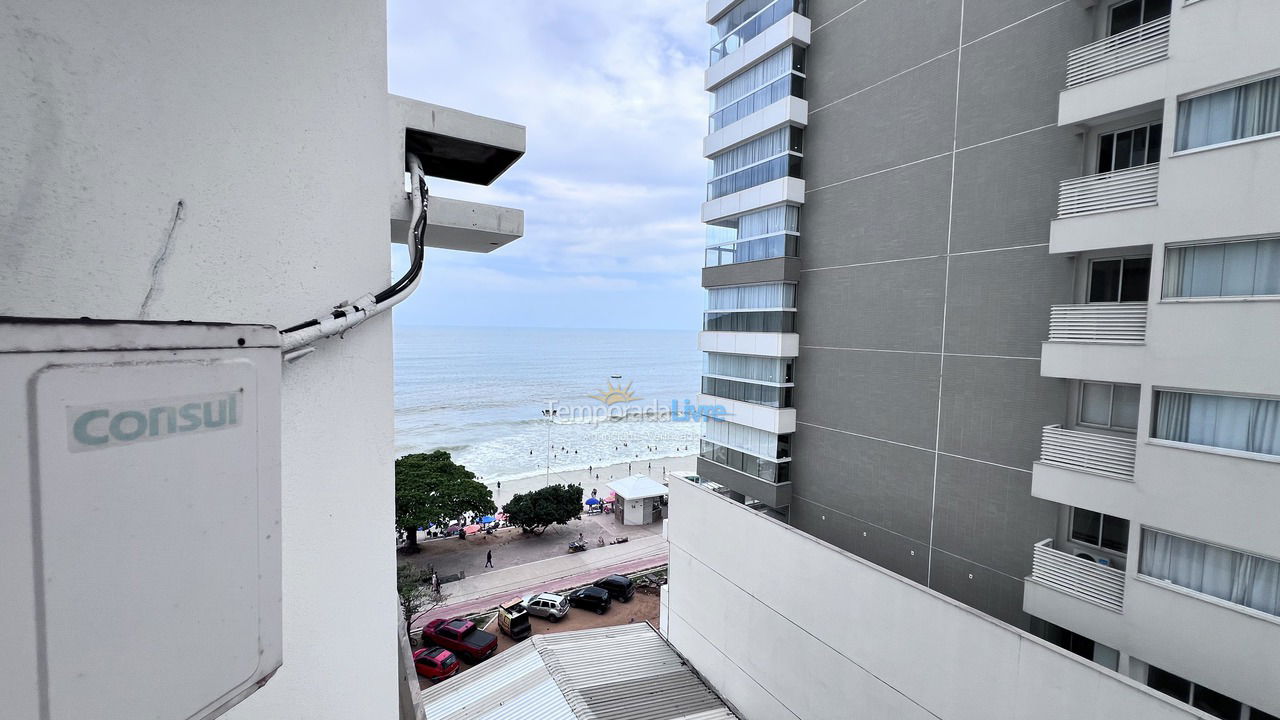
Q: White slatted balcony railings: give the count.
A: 5